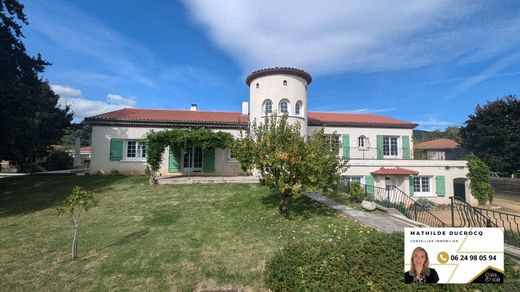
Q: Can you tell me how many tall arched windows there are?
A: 3